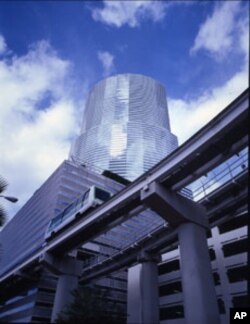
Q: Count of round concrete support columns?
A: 3